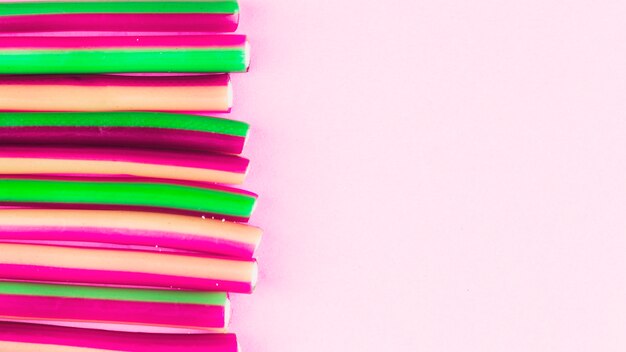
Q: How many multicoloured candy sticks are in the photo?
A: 10